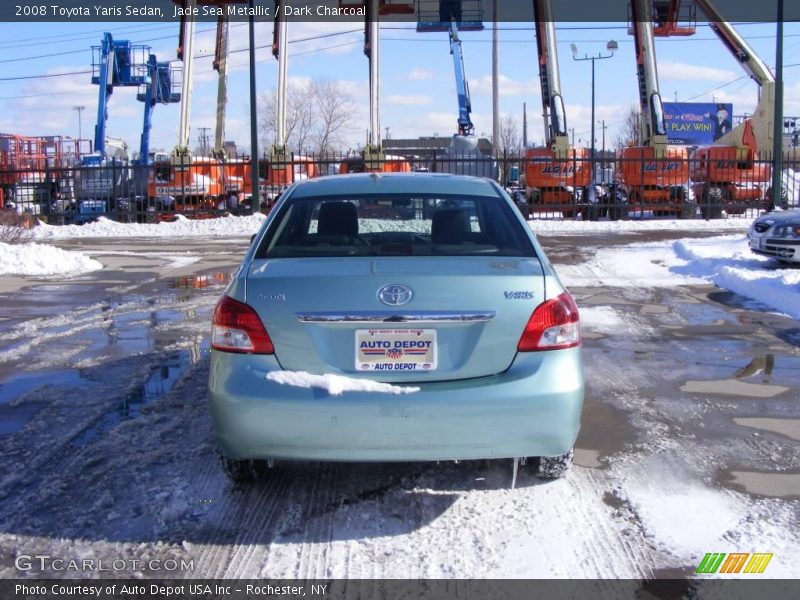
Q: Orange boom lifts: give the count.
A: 7